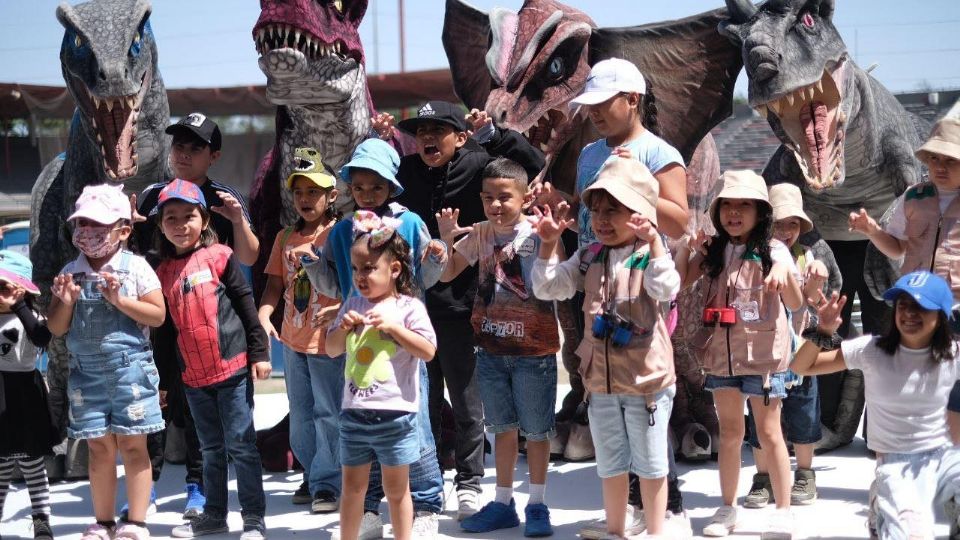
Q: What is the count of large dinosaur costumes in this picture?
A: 4